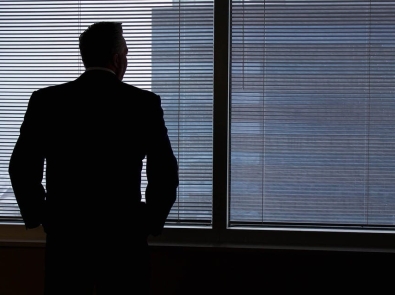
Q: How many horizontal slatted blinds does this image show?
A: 2